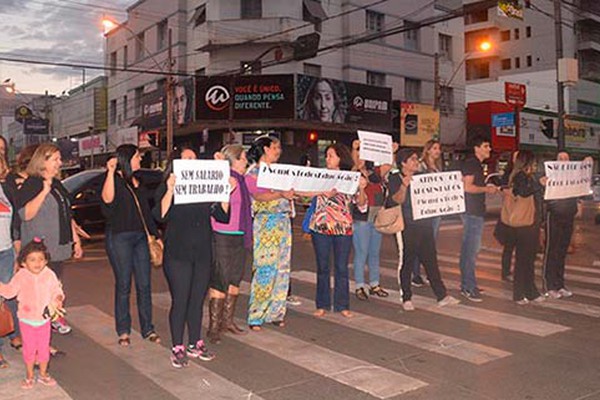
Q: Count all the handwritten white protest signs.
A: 5